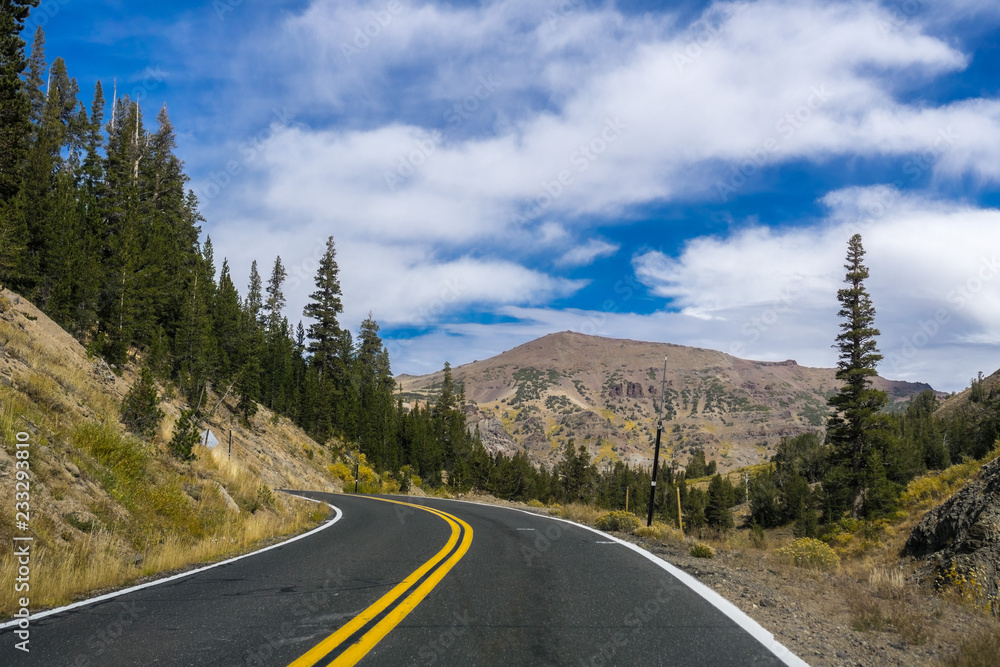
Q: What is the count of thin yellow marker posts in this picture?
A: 2